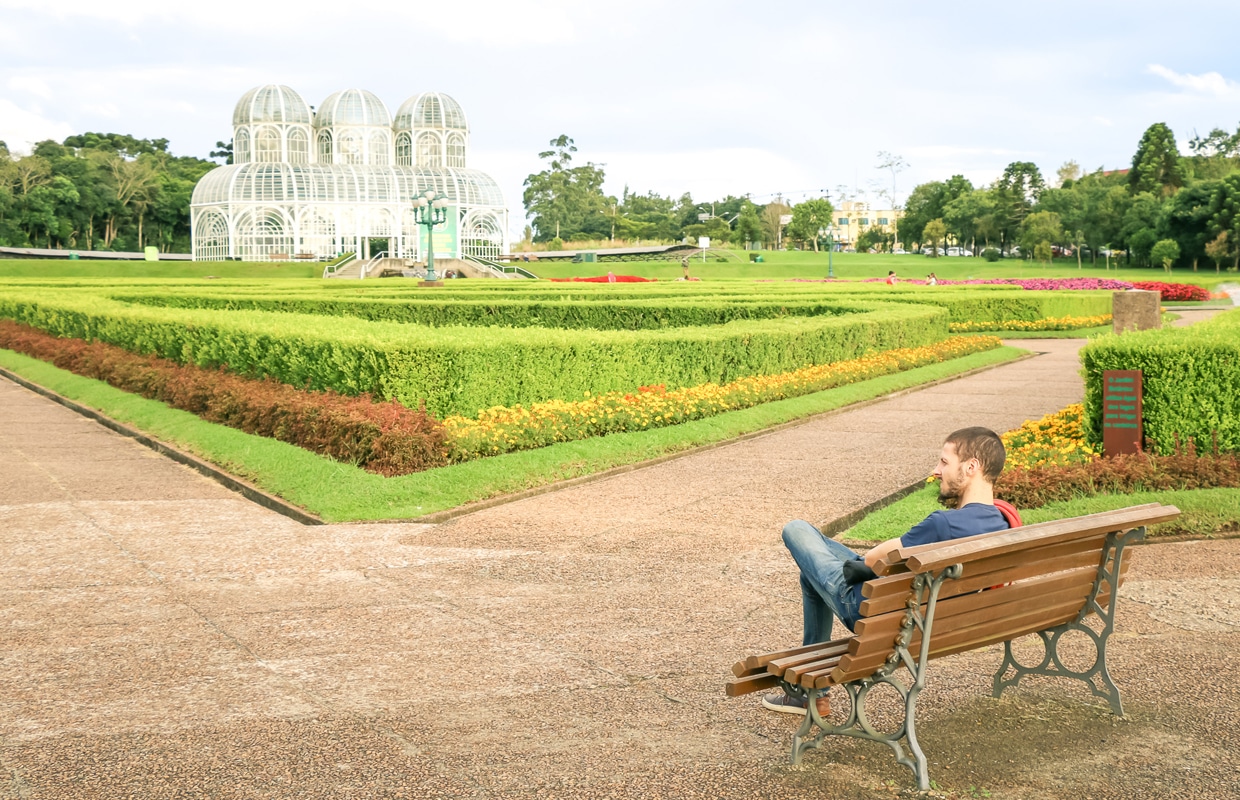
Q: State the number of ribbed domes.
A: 3